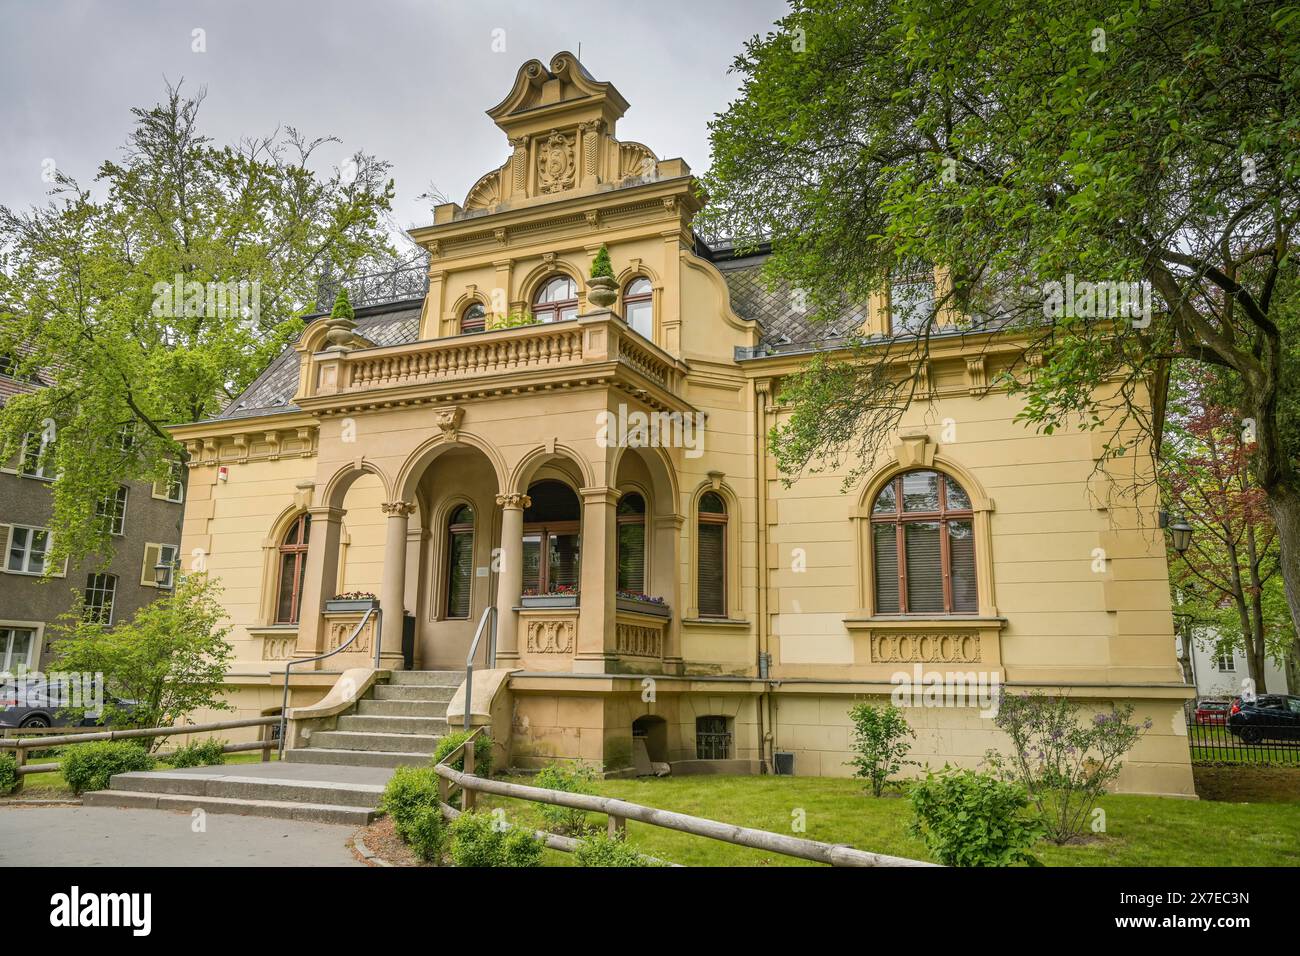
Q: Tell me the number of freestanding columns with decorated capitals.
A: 2